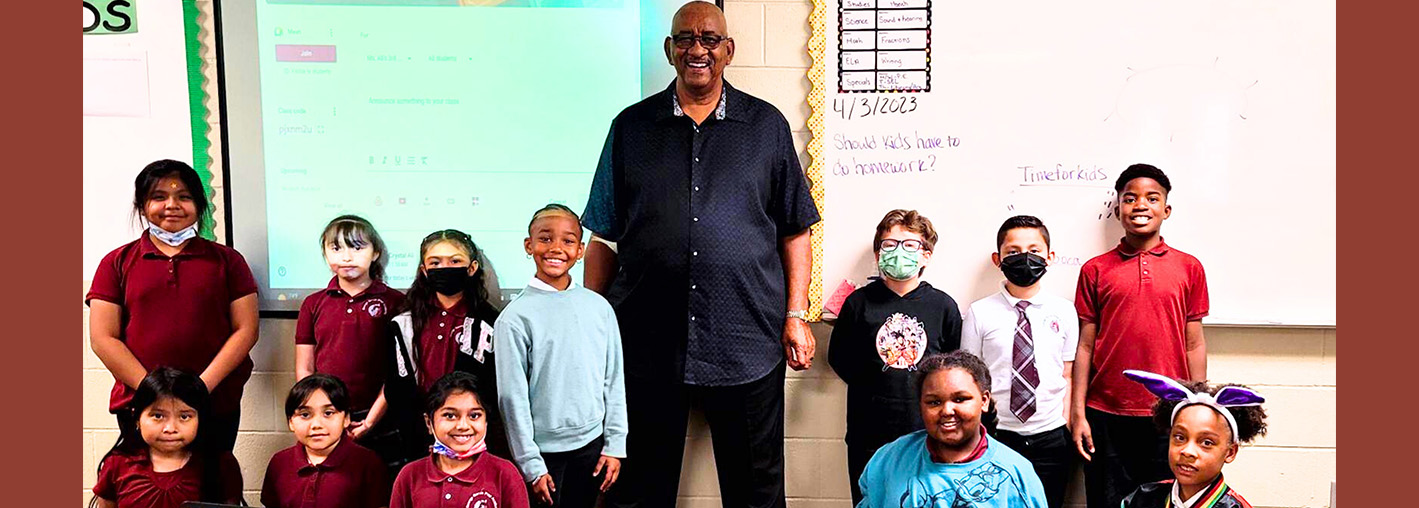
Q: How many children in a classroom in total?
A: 12